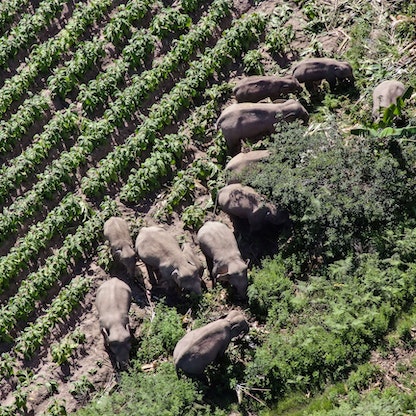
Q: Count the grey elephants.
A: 11